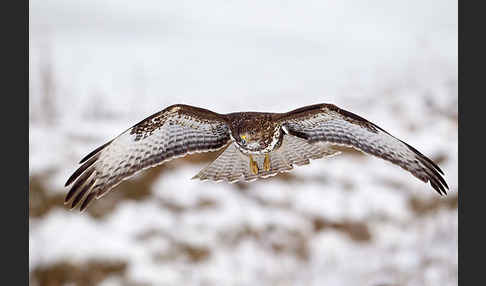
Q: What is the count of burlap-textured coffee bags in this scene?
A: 0